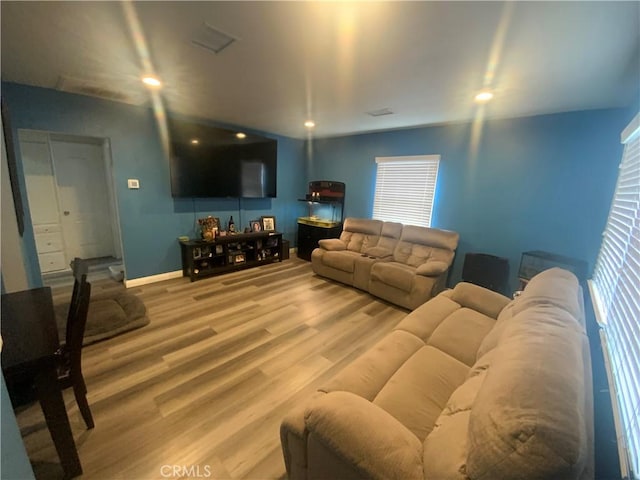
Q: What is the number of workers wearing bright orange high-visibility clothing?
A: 0